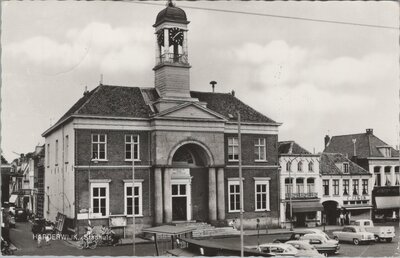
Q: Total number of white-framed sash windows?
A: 8